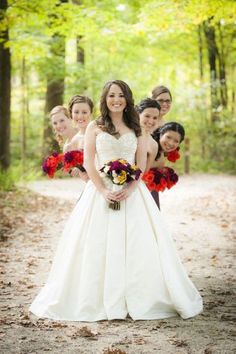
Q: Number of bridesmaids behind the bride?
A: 5